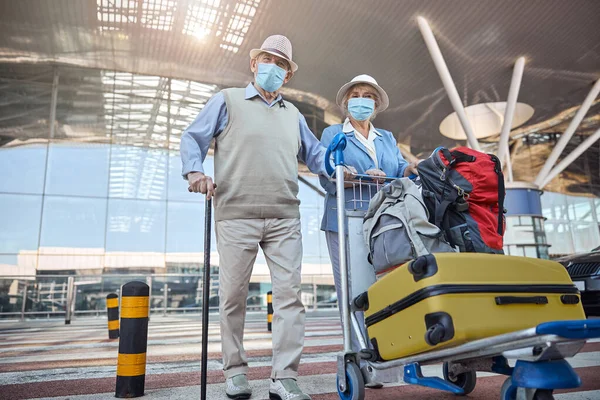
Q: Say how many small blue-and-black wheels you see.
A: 3